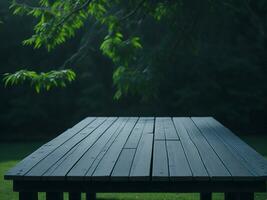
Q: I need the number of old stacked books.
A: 0